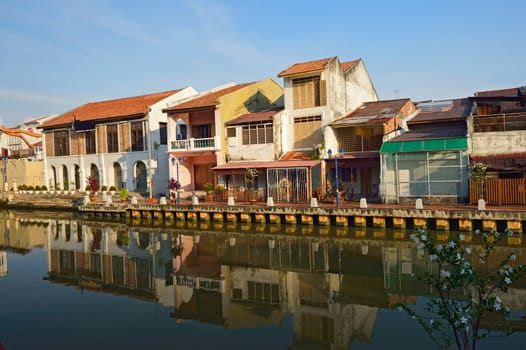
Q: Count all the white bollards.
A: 11